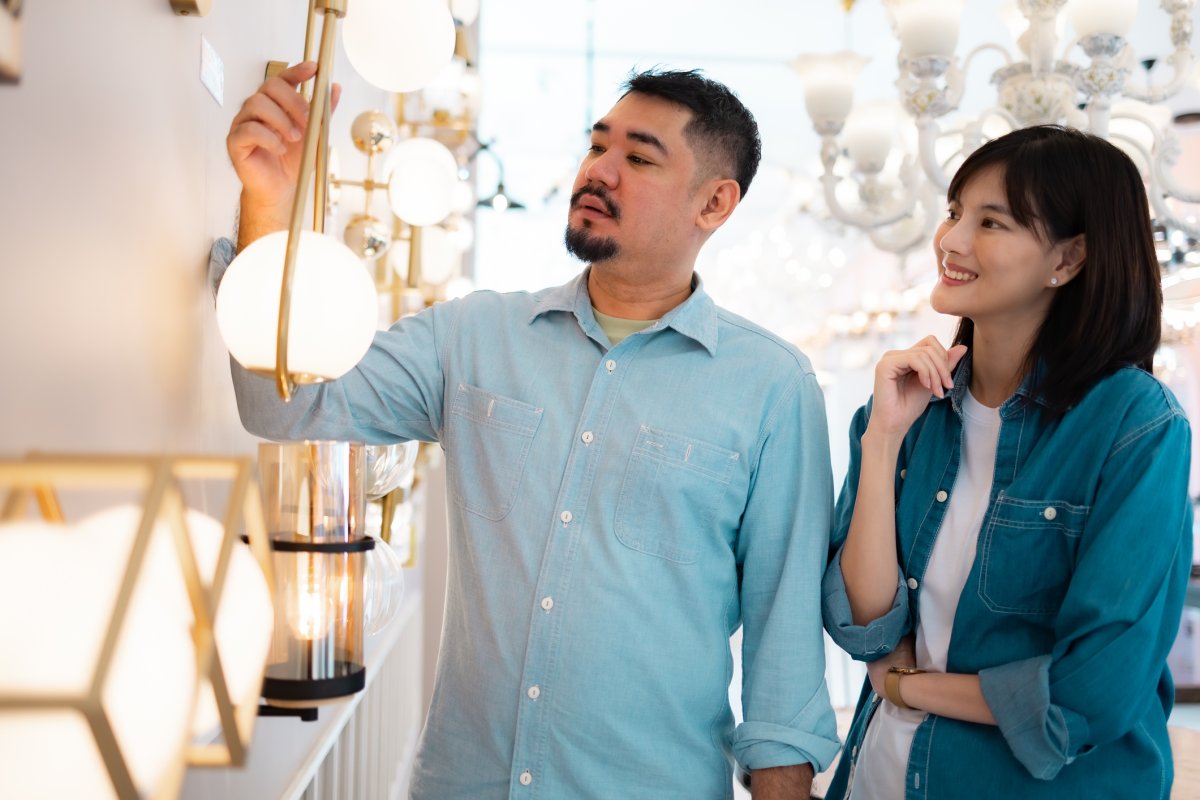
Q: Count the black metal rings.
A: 2